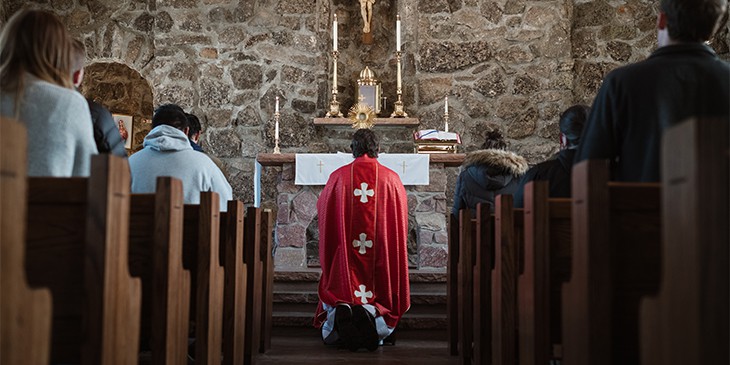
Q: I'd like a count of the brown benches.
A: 14